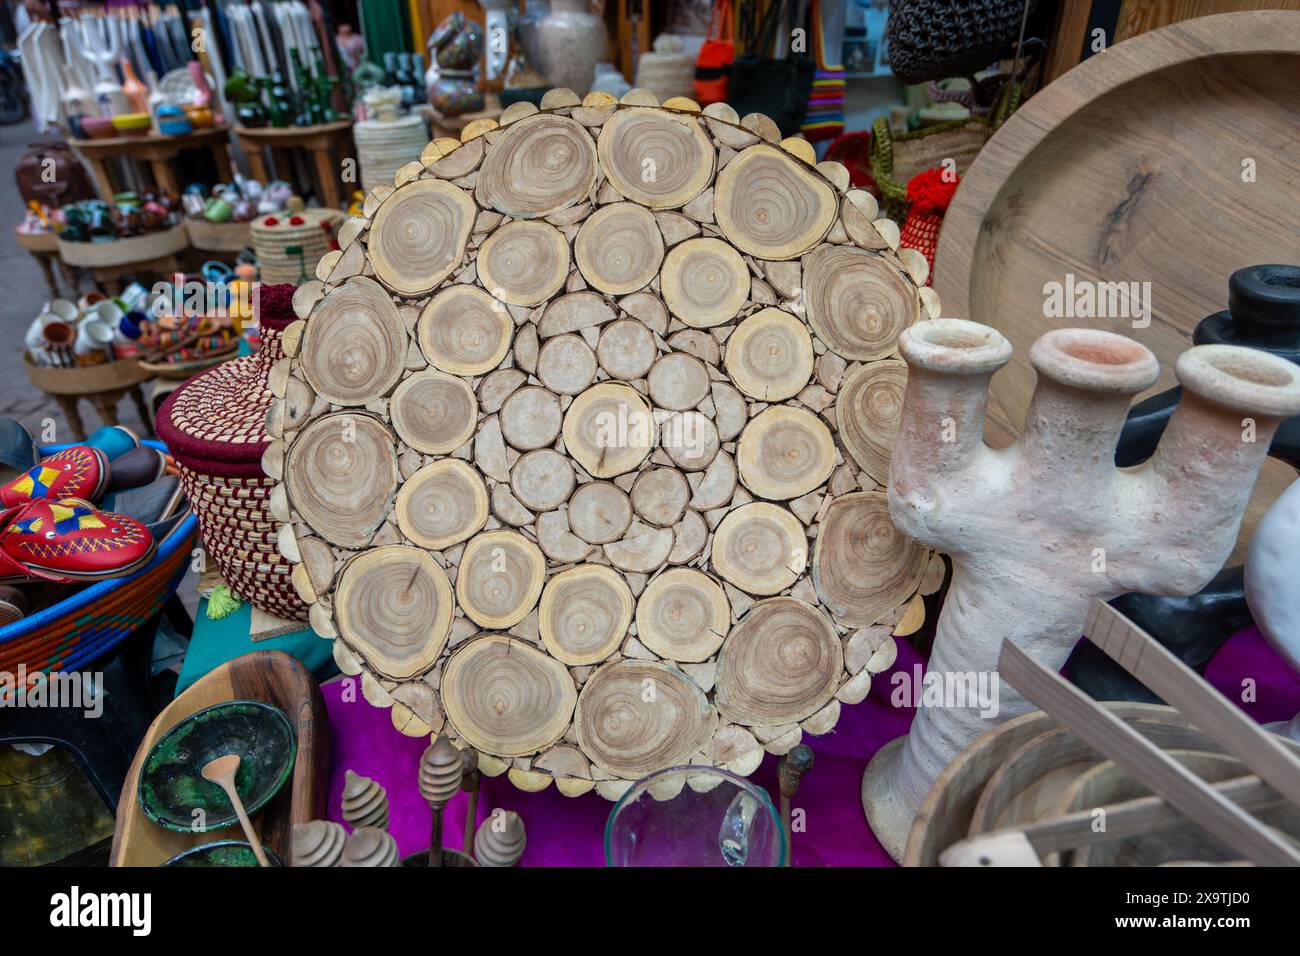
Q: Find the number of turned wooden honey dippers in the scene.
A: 5